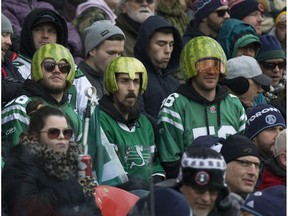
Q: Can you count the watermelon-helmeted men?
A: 3